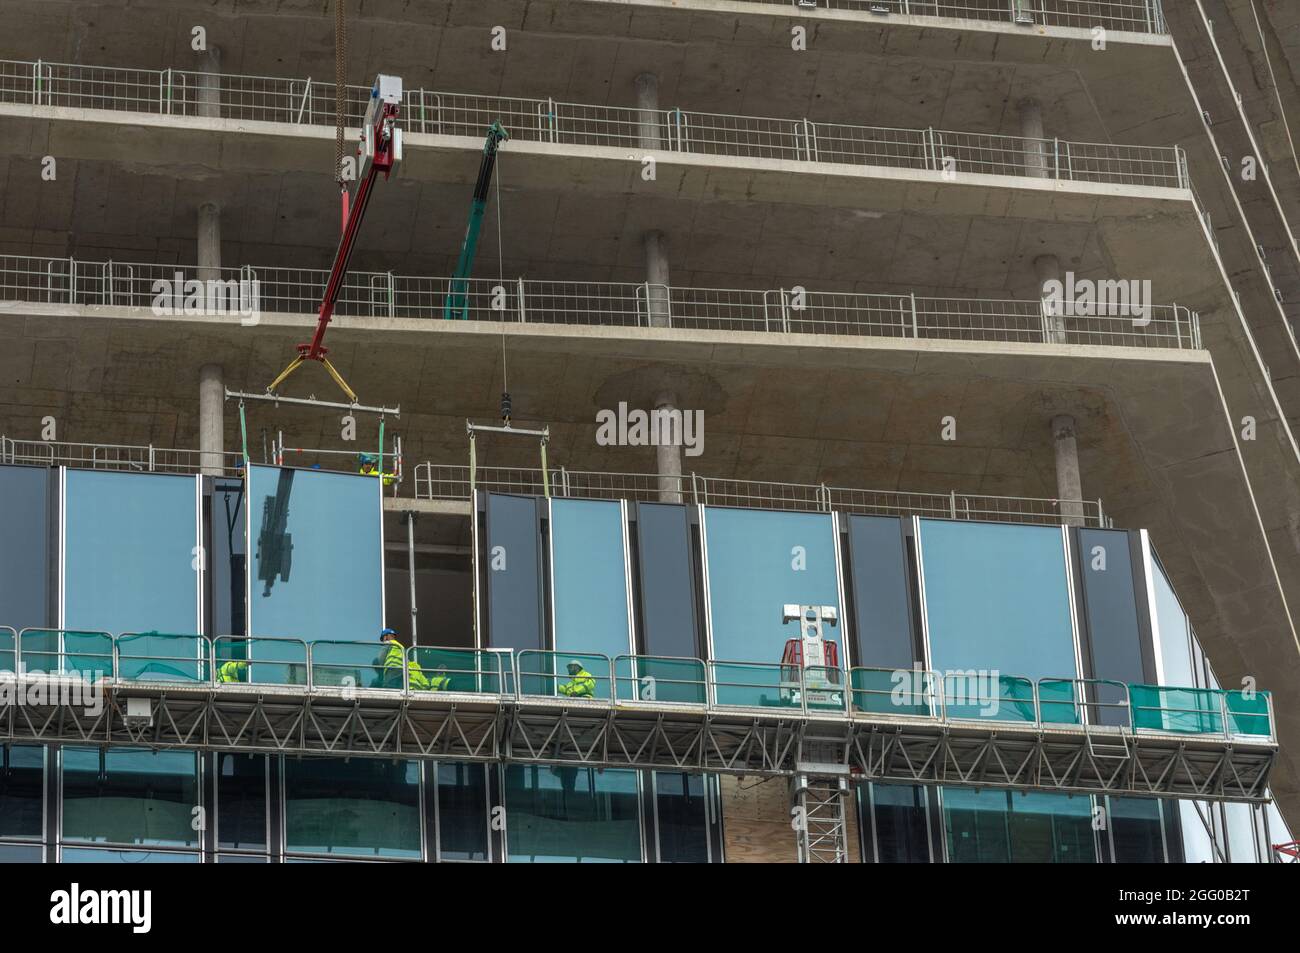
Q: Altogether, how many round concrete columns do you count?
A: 9